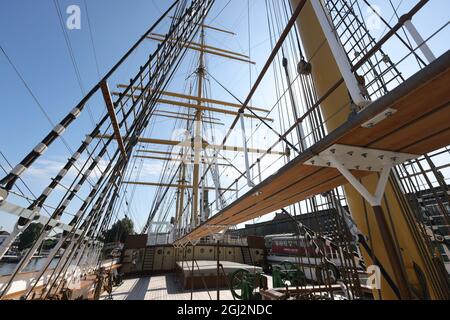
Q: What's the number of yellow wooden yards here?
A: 11